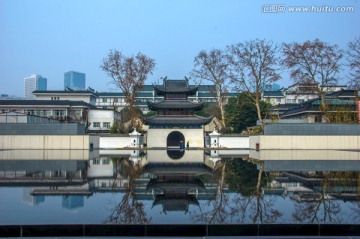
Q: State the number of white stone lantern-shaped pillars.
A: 2